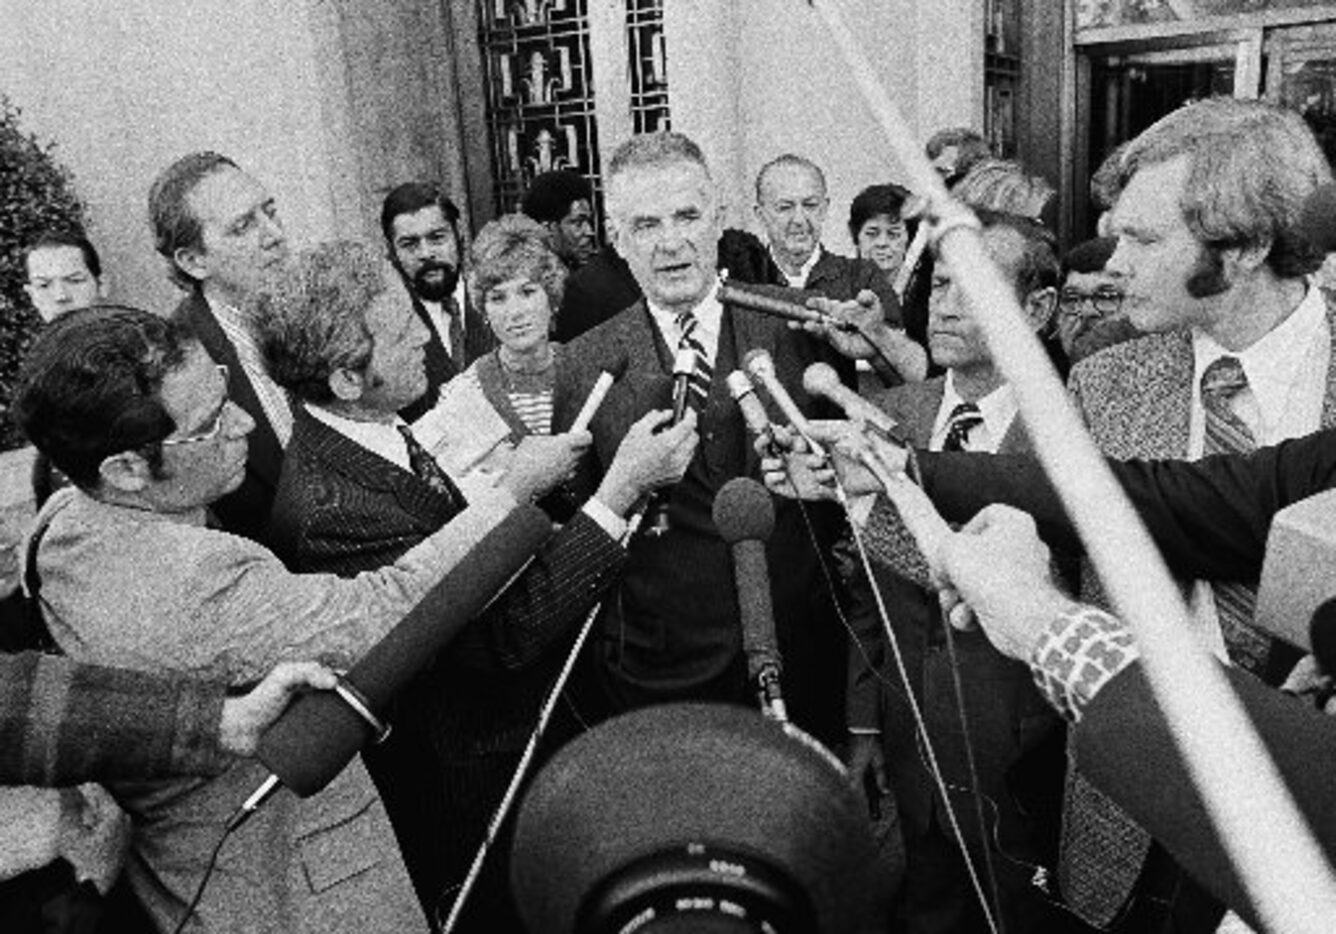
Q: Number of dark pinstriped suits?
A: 1